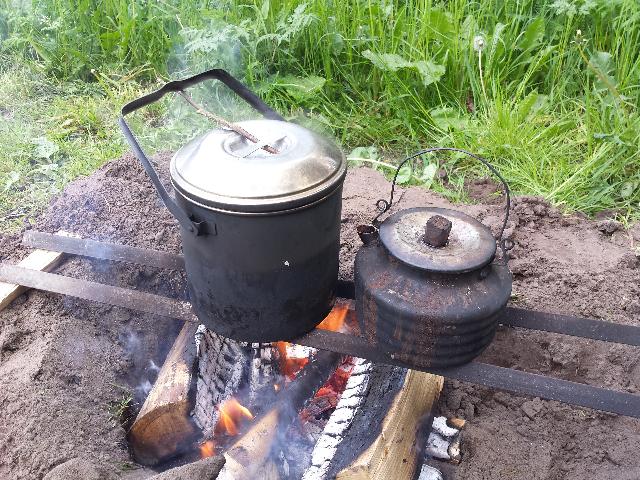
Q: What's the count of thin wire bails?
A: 1